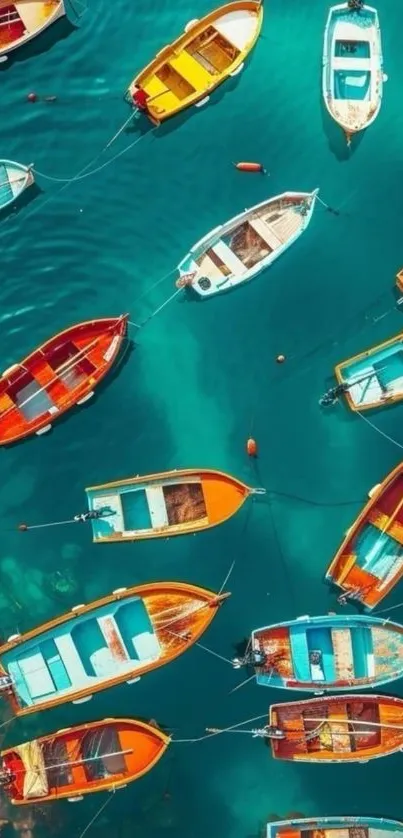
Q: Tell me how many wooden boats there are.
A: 15